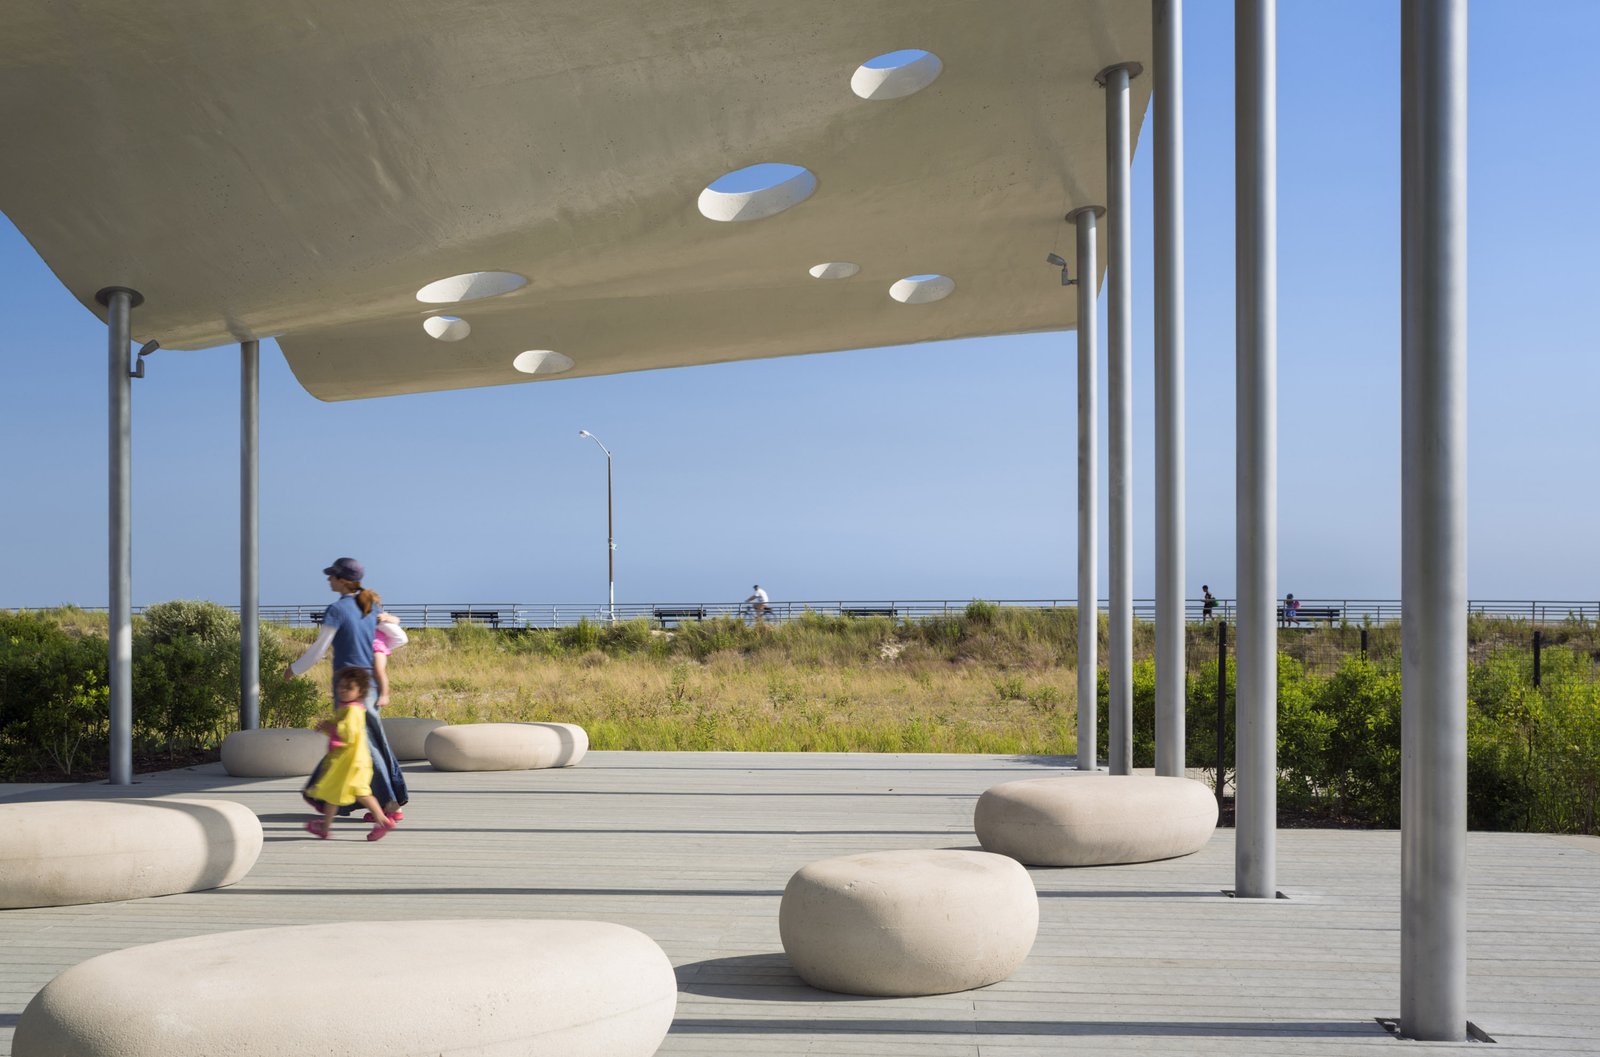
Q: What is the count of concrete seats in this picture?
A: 7